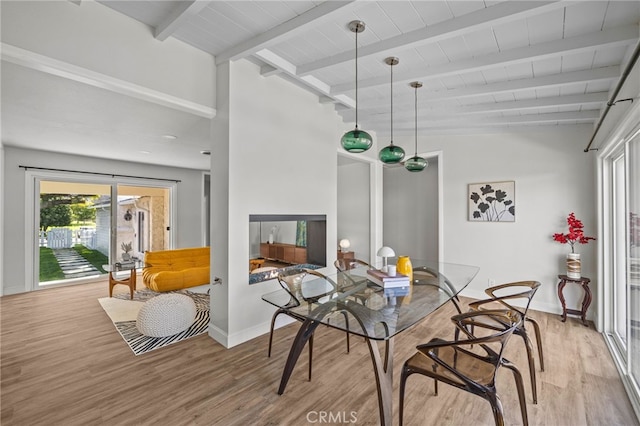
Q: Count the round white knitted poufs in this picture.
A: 1